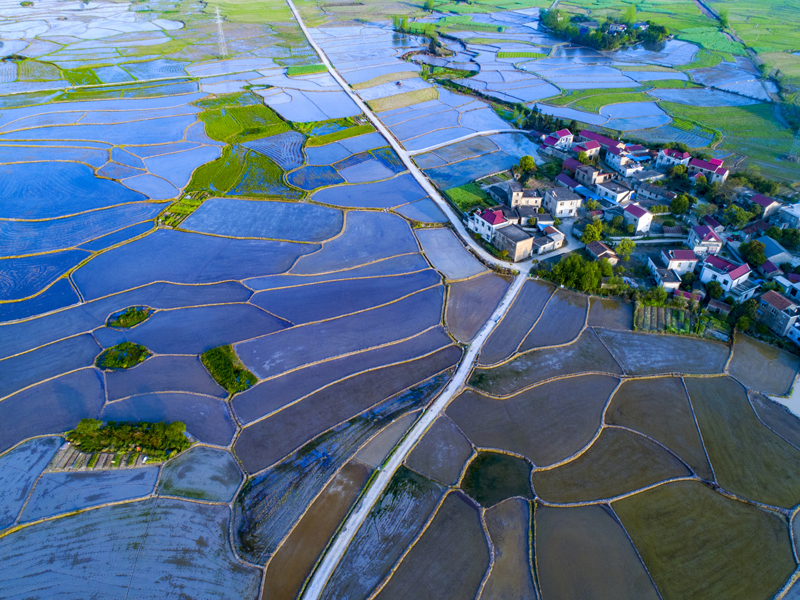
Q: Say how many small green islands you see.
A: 4